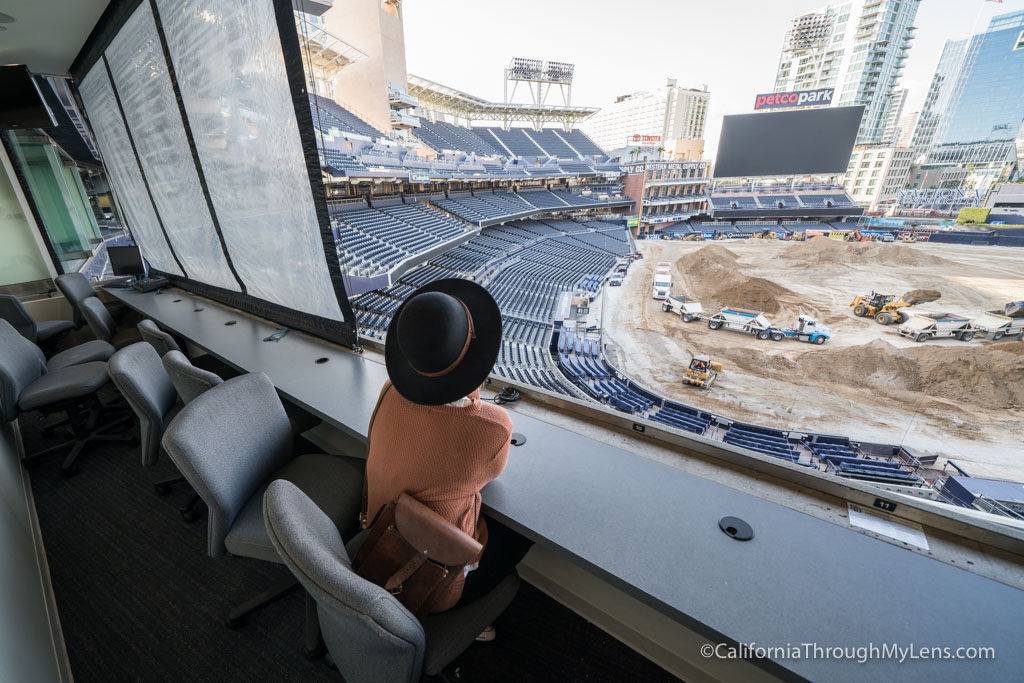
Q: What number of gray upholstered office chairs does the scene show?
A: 10